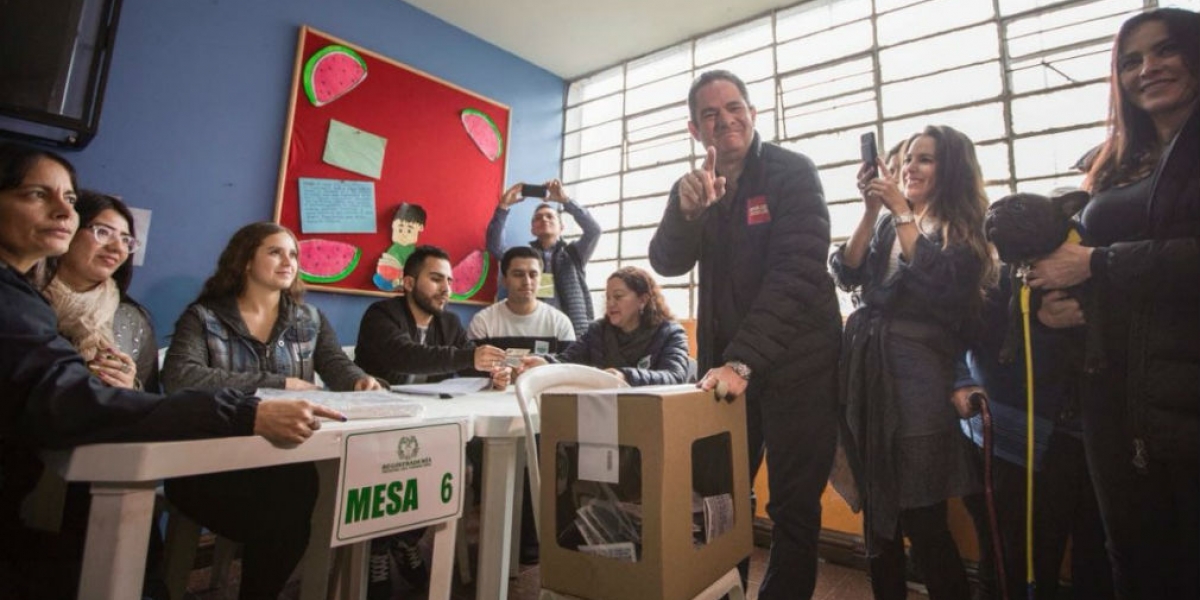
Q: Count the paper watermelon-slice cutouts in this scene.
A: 4